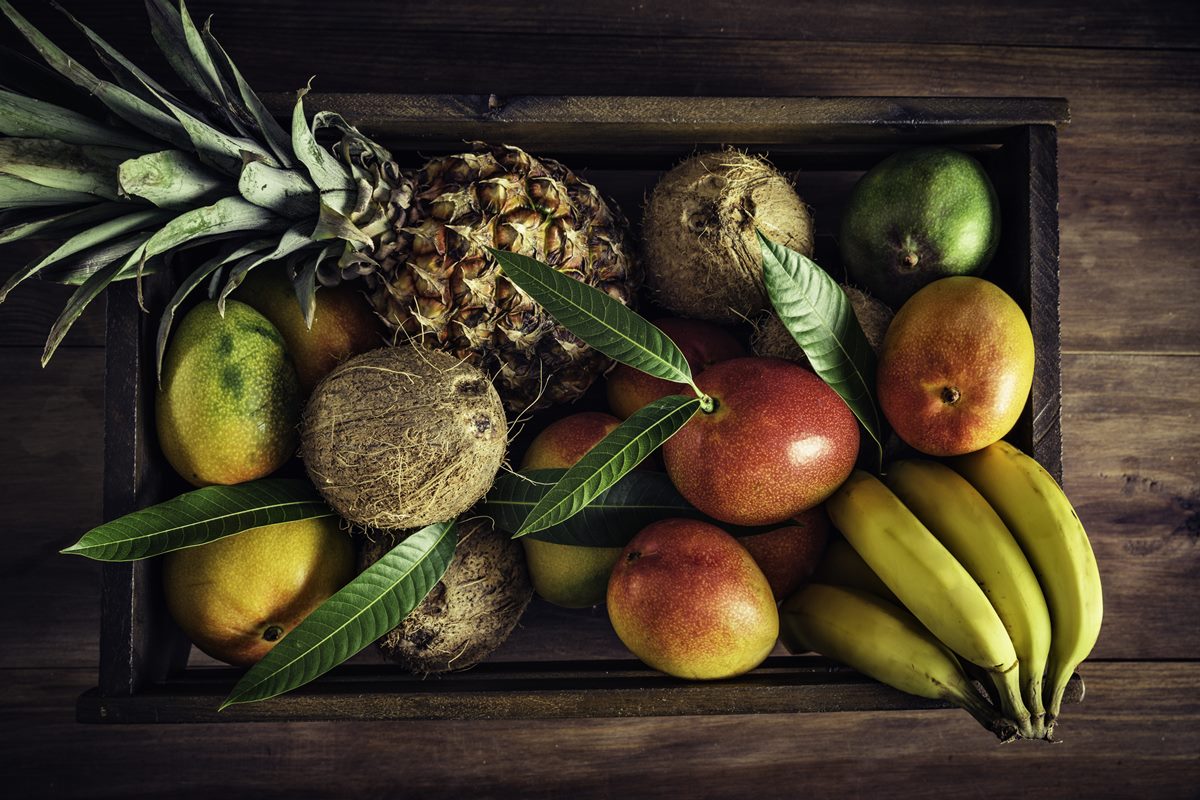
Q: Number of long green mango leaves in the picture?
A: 6